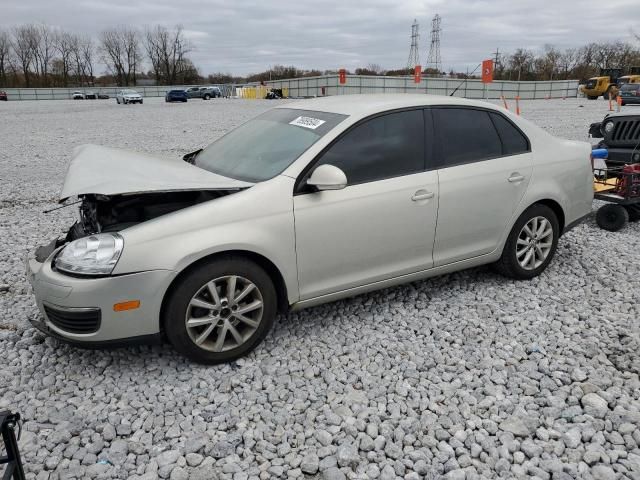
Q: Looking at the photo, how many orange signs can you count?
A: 3